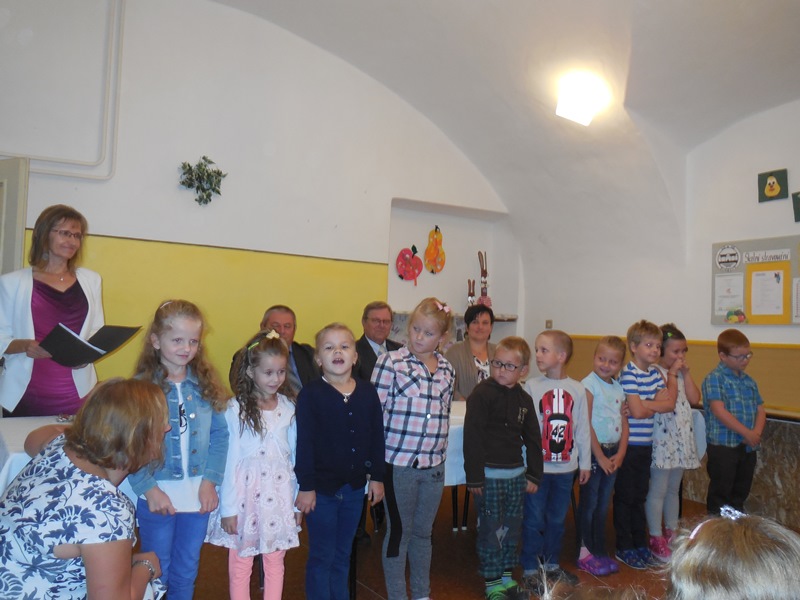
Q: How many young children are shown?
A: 10